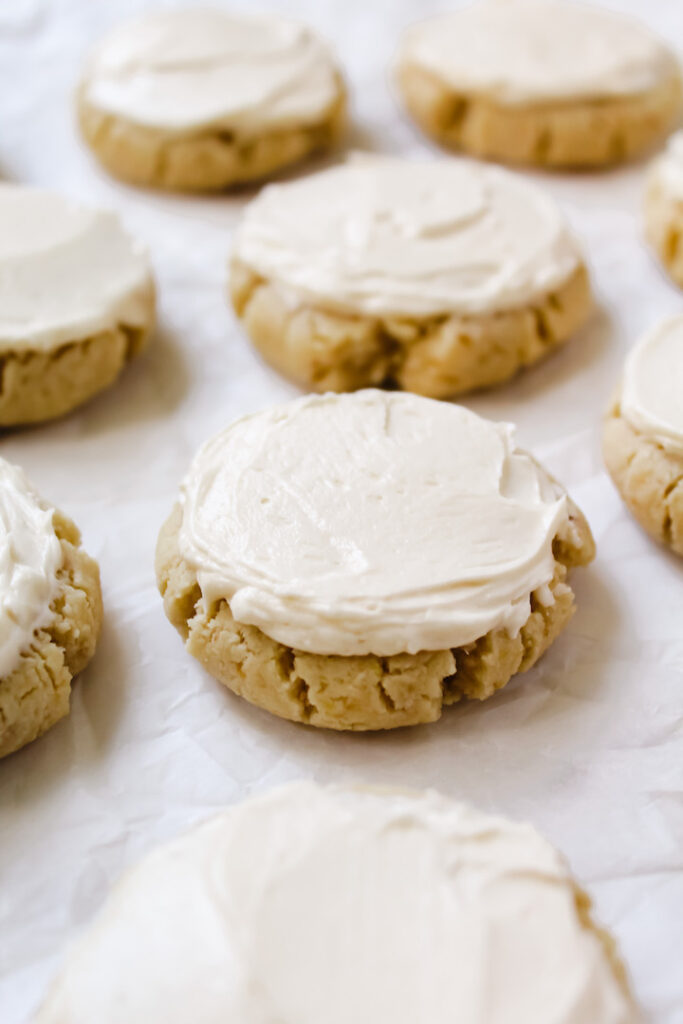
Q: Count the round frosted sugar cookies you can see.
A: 9